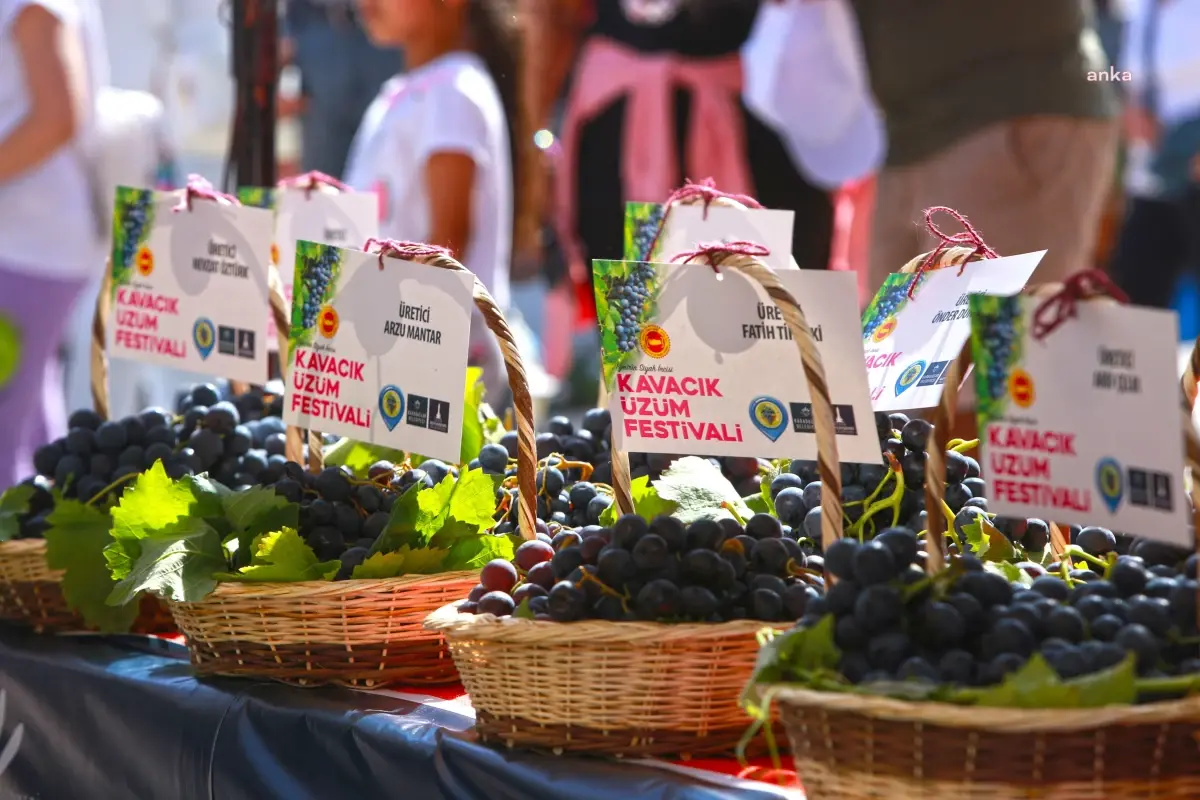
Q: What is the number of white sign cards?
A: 7